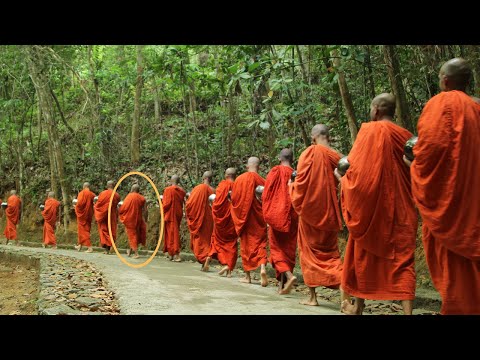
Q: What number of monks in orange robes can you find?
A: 13